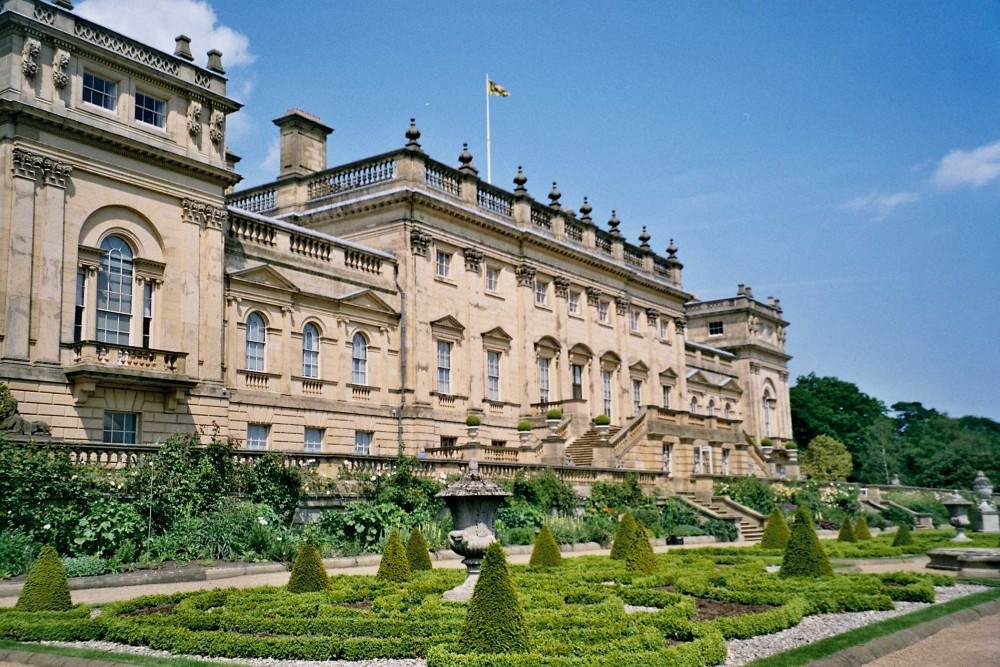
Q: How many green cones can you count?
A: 13